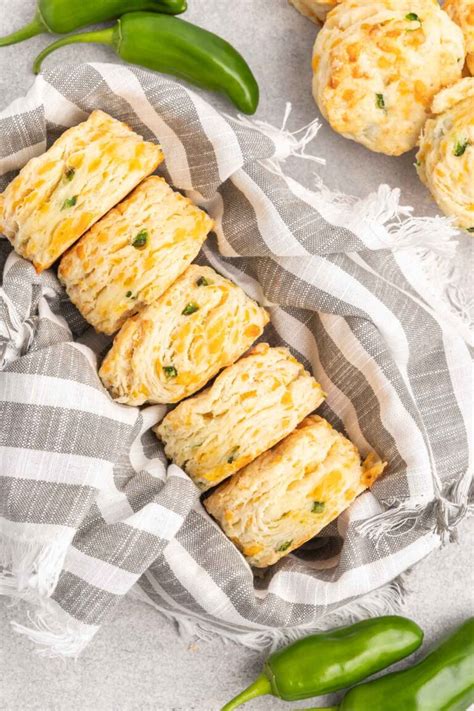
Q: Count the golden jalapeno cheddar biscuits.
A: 9